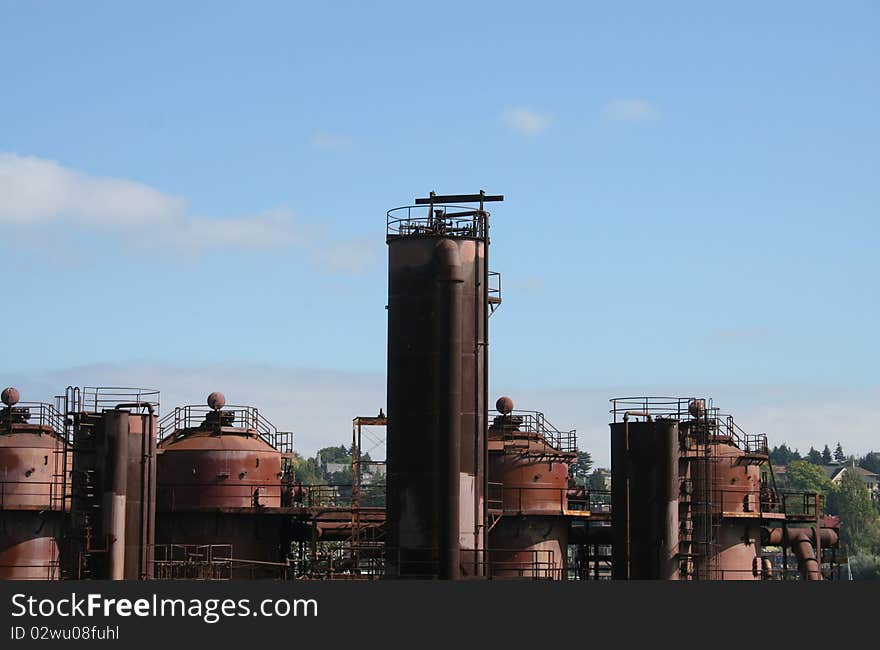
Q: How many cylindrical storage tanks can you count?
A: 7